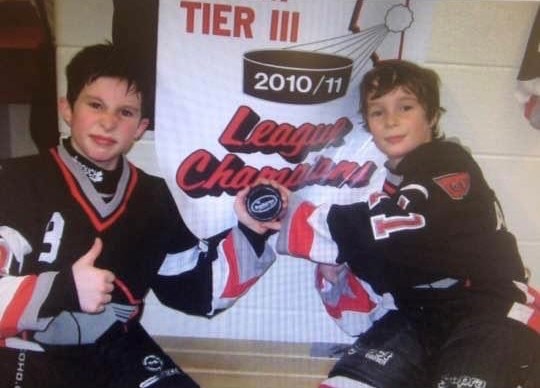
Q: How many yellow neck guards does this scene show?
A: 0